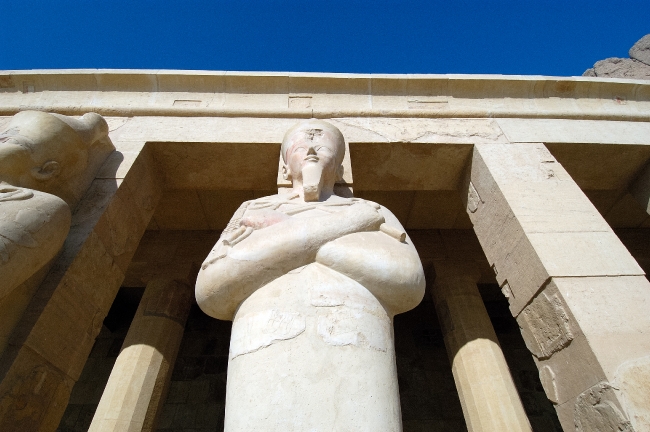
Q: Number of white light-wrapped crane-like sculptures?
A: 0